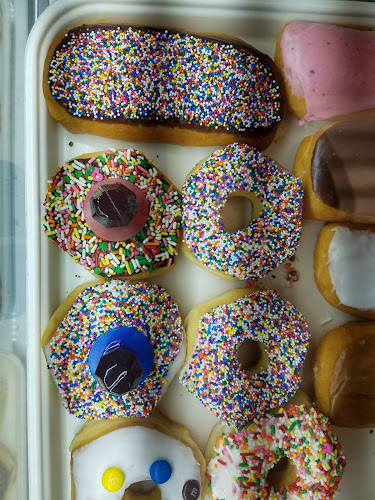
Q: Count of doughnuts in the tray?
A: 11